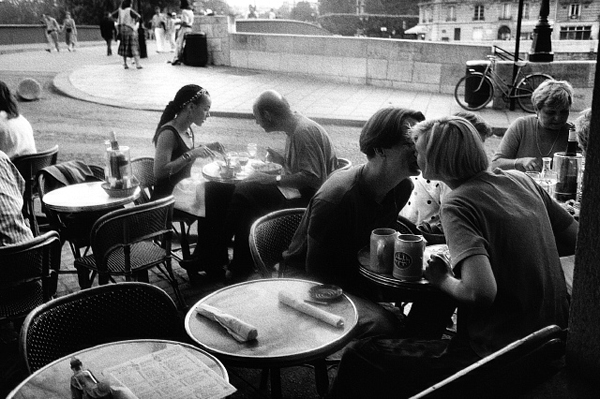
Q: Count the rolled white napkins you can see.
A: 2